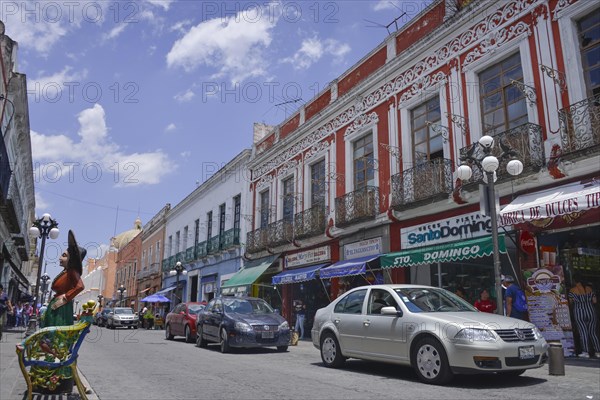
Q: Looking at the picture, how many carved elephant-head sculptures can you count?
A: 0